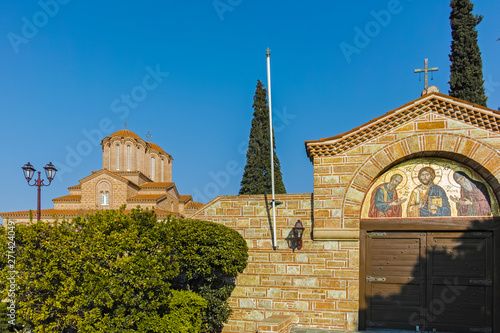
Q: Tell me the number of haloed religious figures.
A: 3